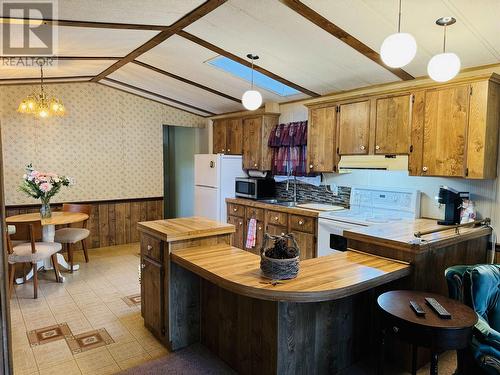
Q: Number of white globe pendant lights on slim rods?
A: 3